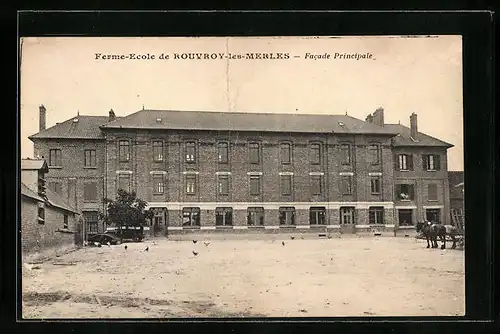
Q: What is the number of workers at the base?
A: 0